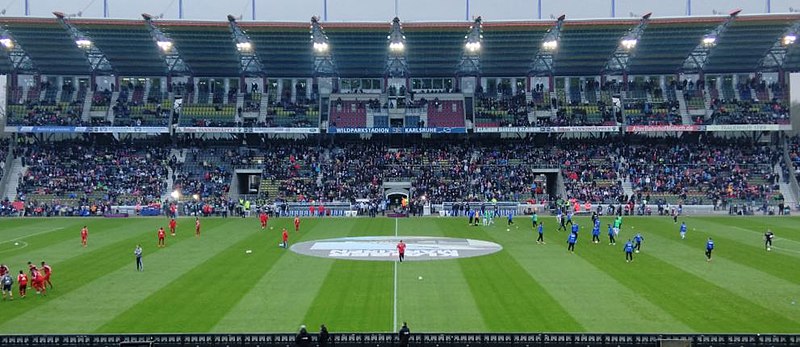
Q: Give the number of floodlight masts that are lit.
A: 11